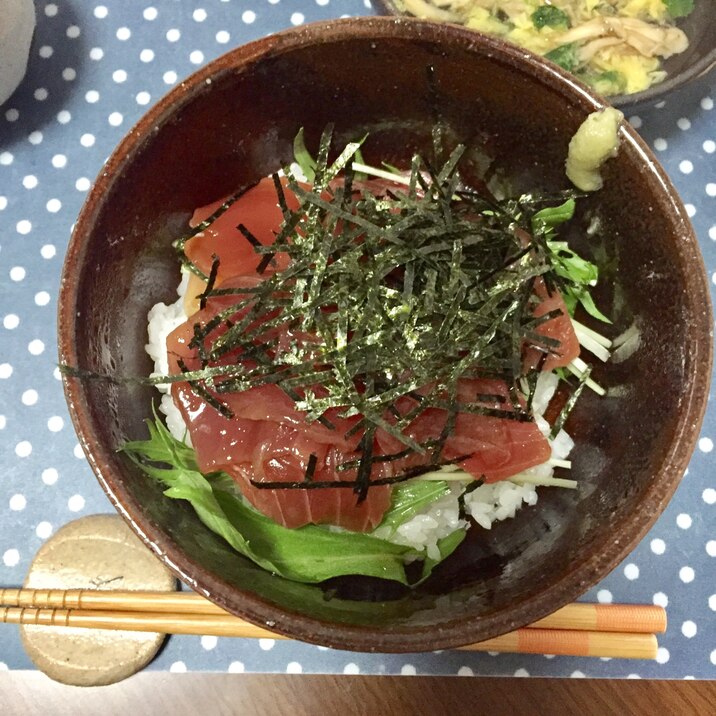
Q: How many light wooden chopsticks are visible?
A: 2